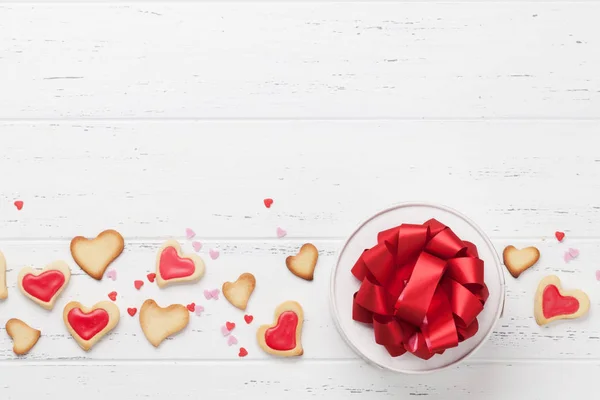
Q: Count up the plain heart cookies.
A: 6